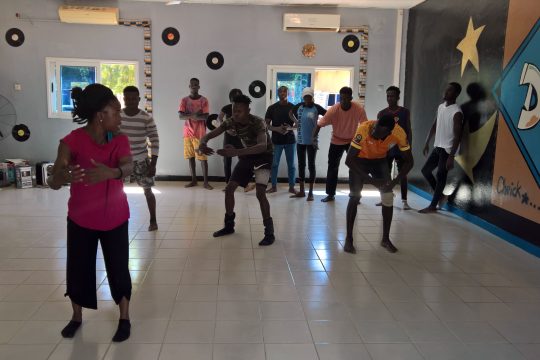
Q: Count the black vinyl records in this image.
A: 7